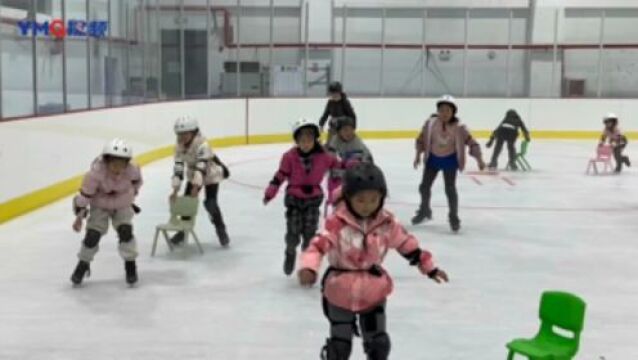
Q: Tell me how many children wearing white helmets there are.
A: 5